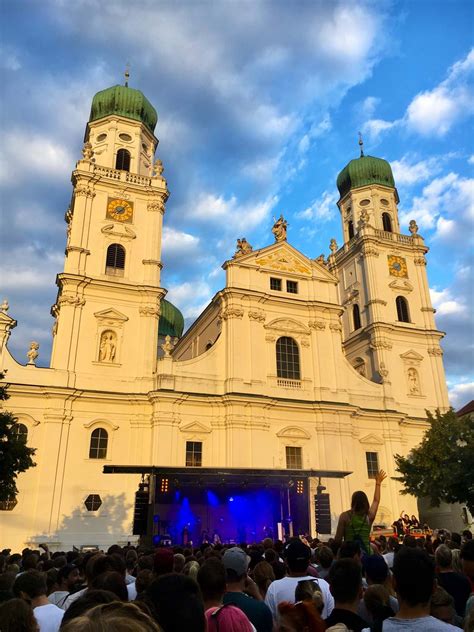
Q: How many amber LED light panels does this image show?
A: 2